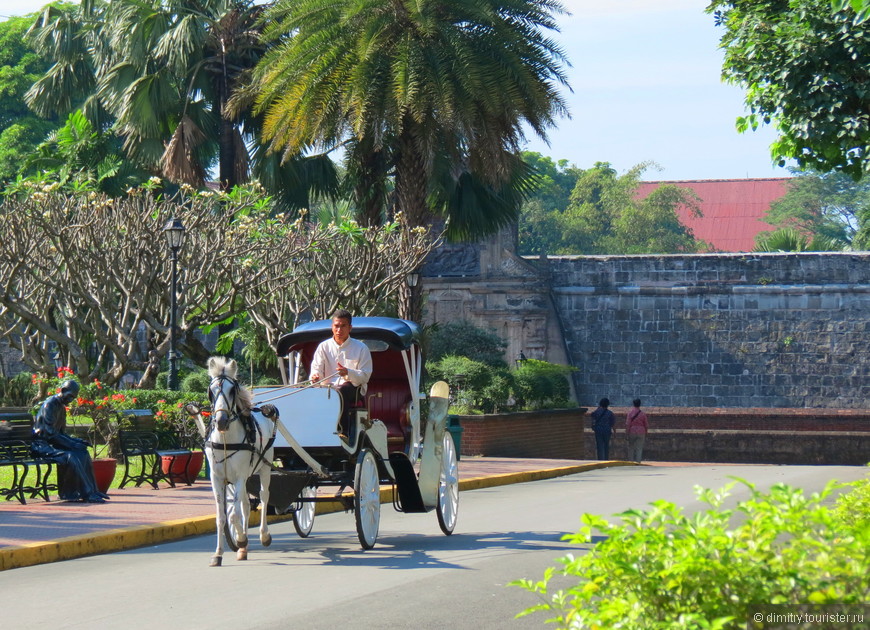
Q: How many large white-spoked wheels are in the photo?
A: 4